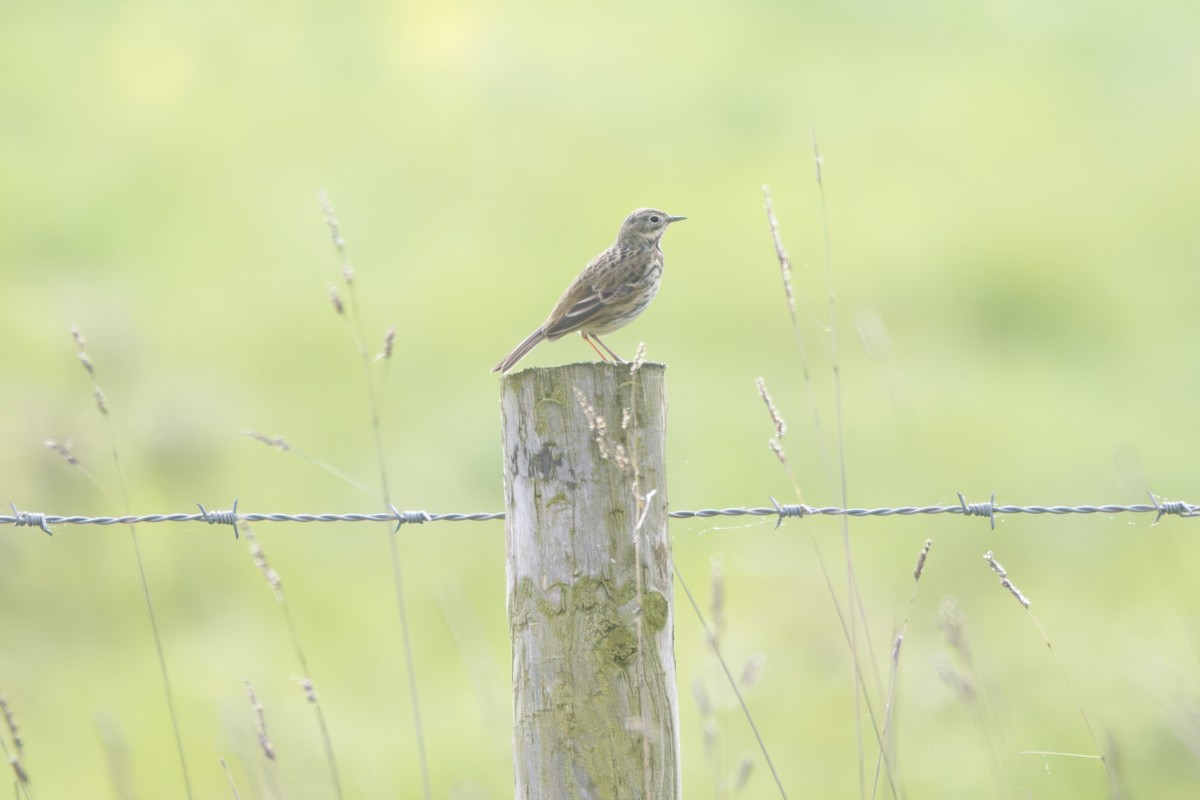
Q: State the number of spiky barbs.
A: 6